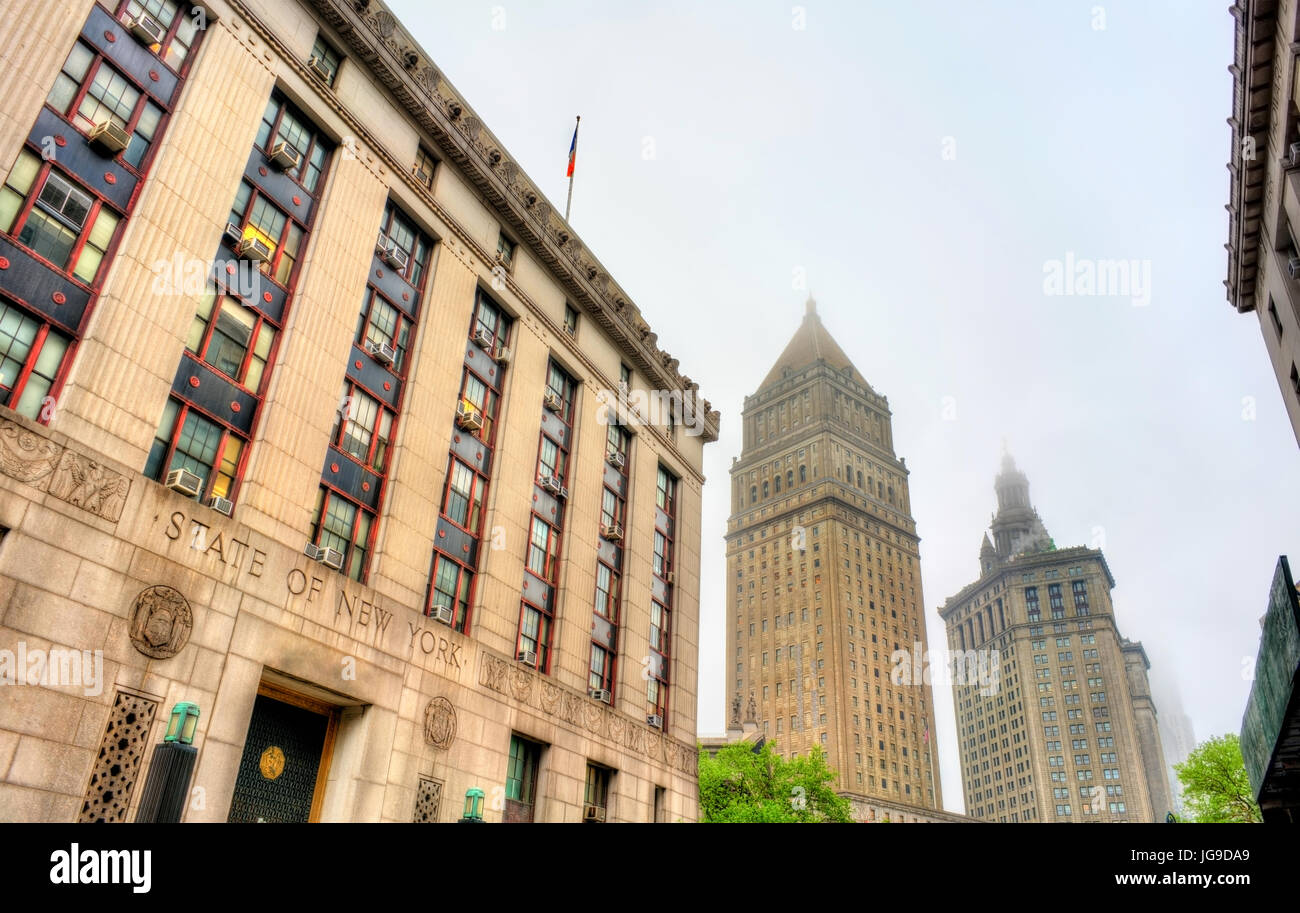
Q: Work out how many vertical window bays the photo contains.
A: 7